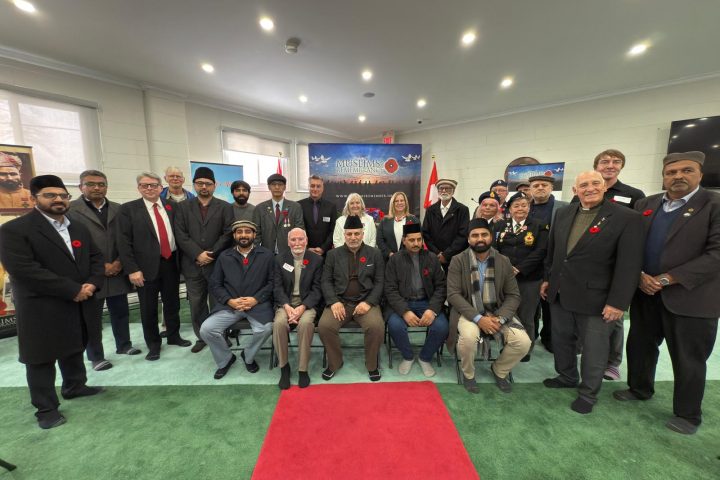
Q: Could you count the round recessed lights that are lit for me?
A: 10